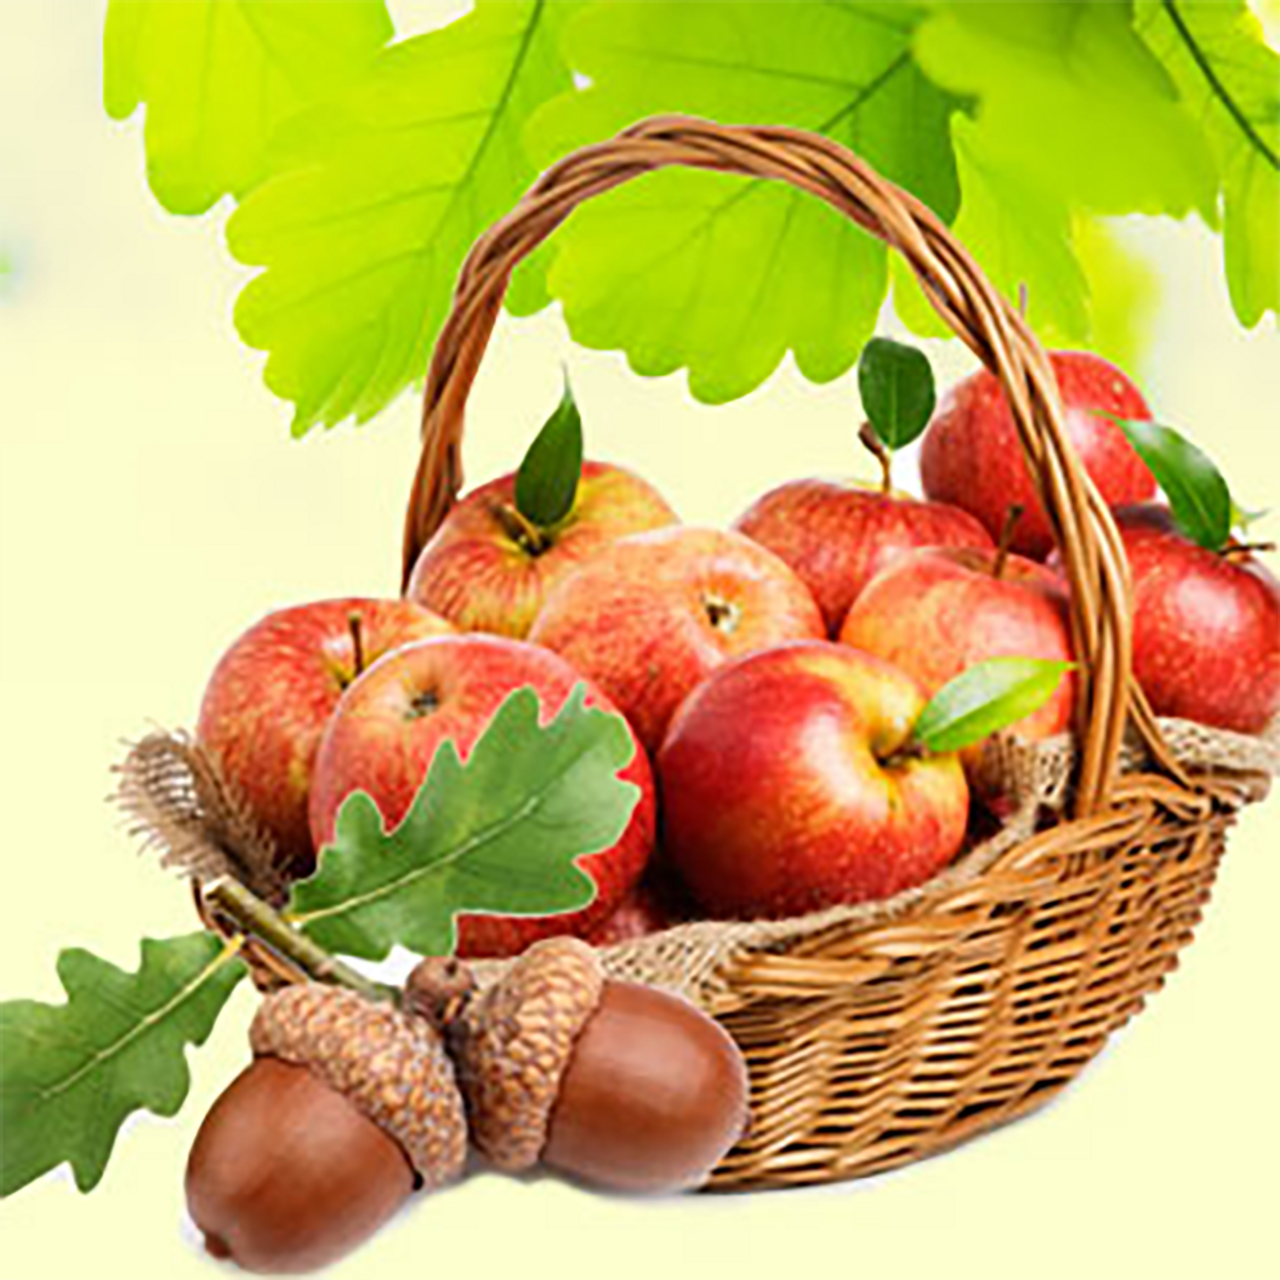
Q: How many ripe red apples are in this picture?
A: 9